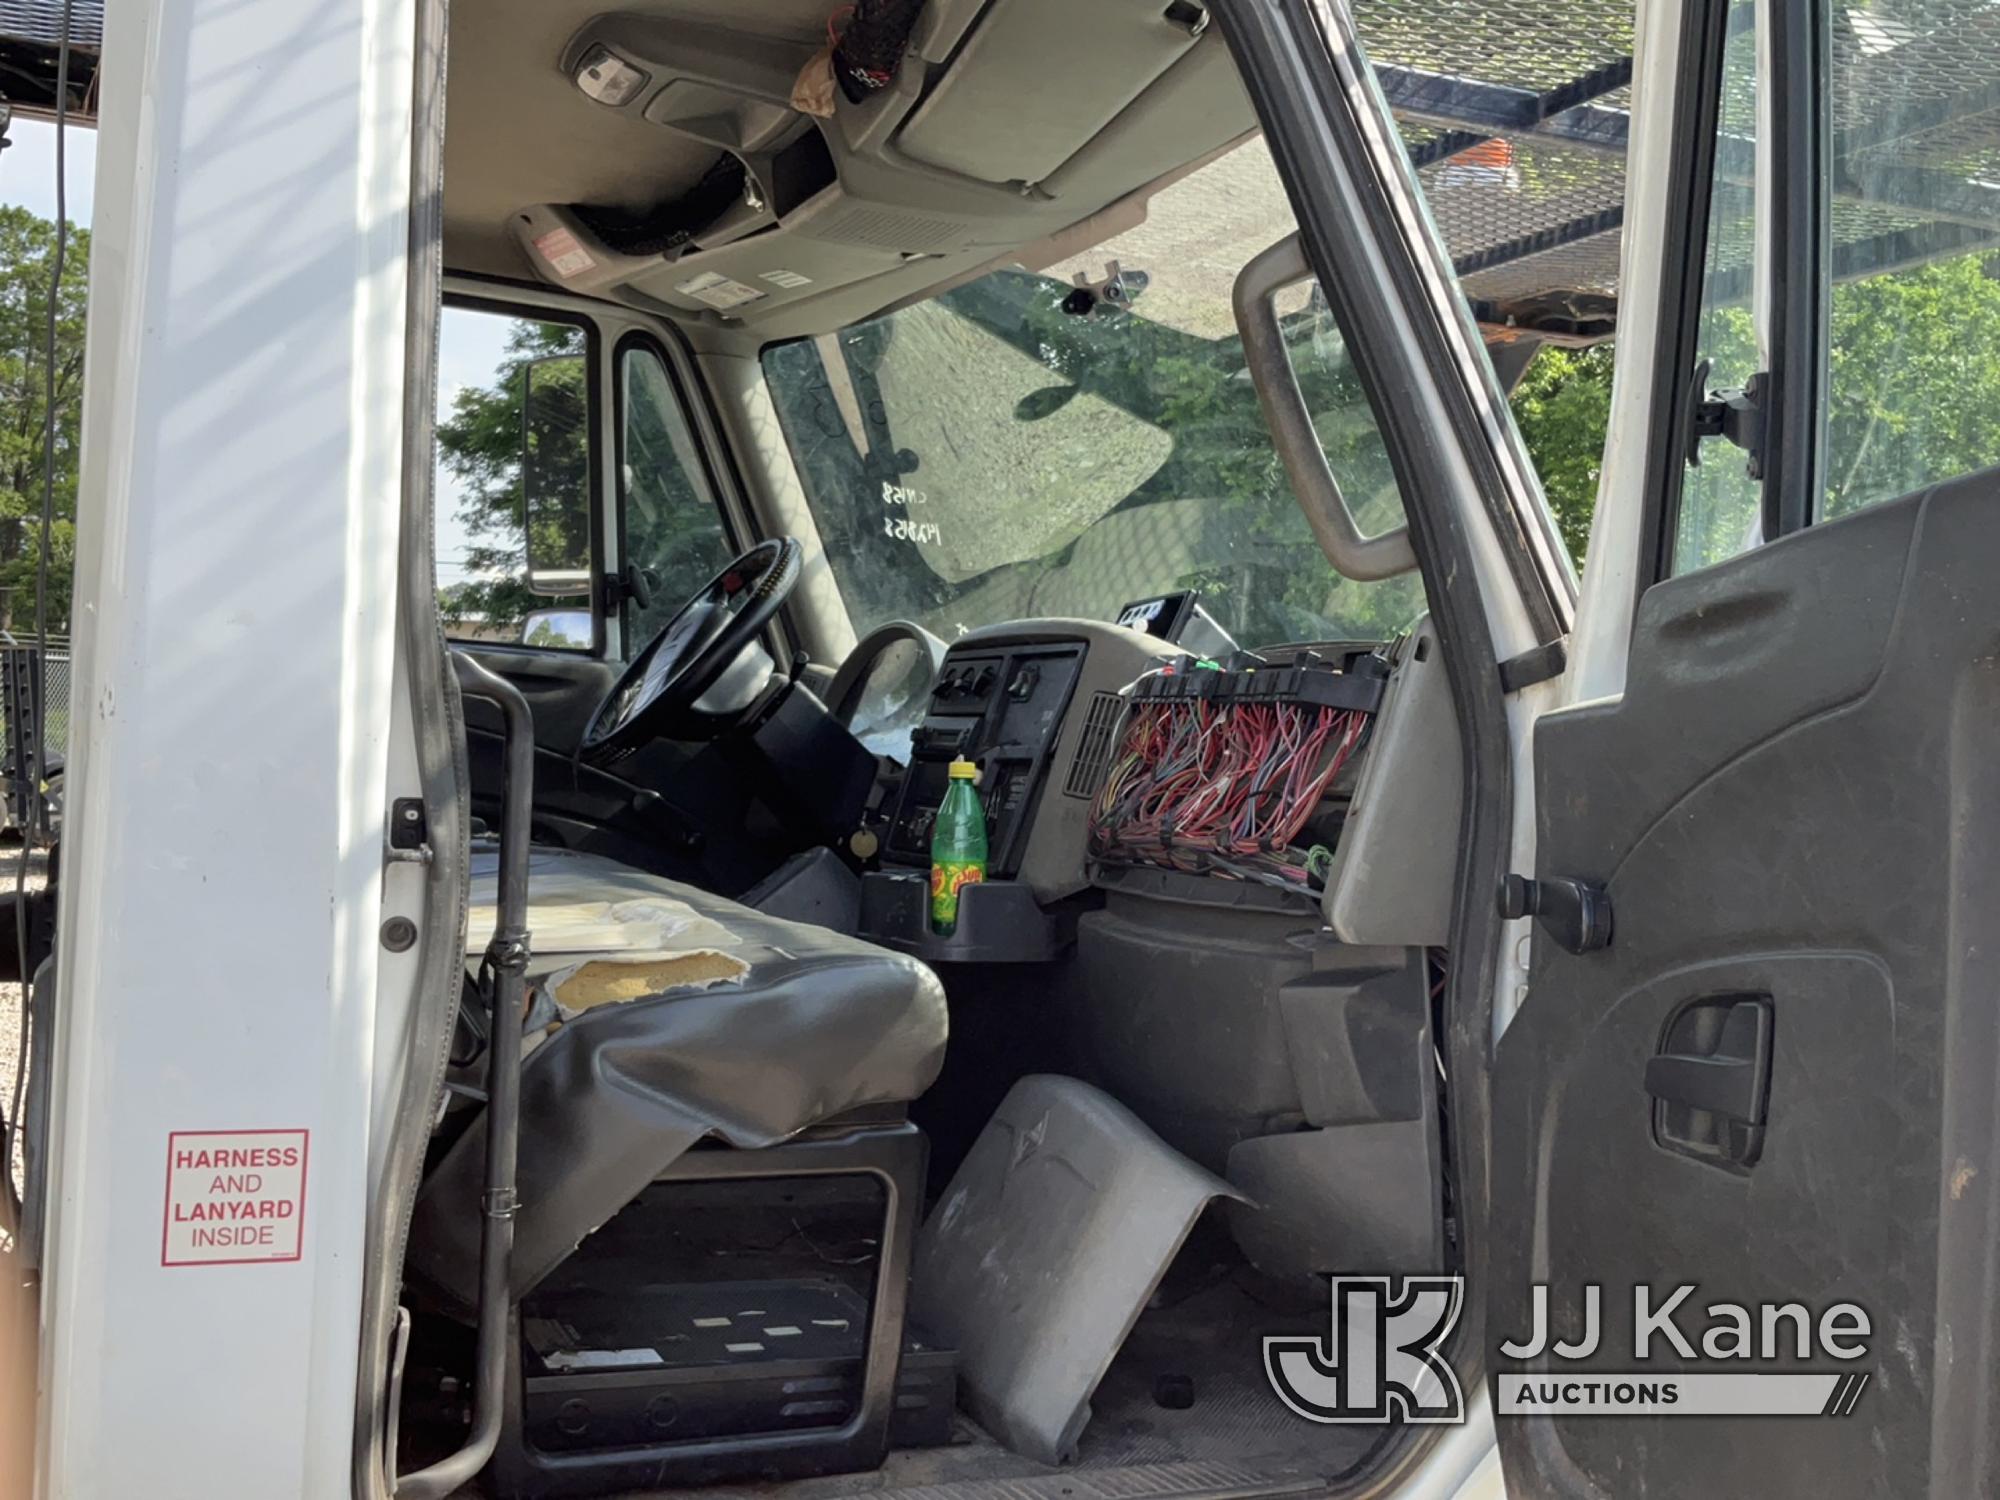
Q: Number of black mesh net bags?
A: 2